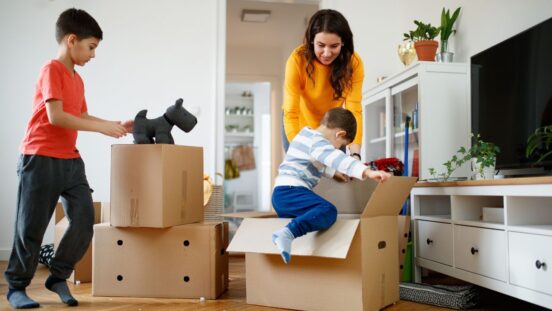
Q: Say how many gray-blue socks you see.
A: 2